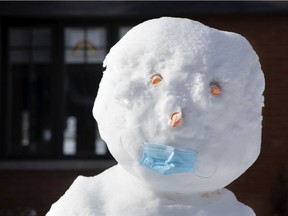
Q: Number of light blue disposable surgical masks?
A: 1